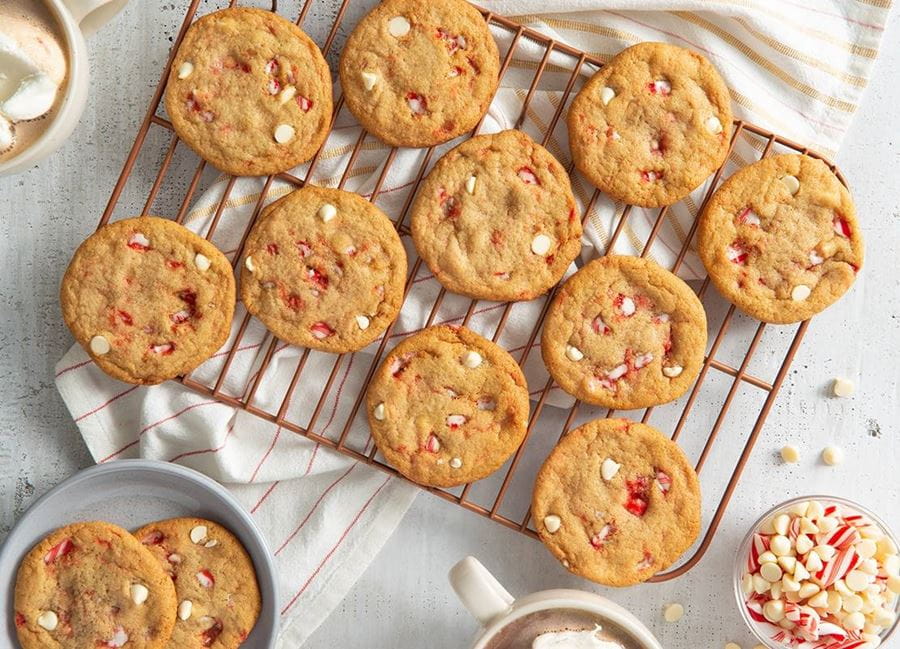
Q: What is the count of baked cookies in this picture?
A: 12